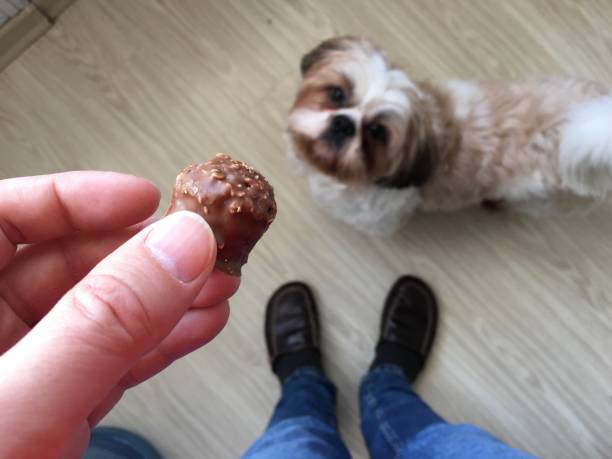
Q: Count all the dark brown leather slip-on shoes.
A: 2